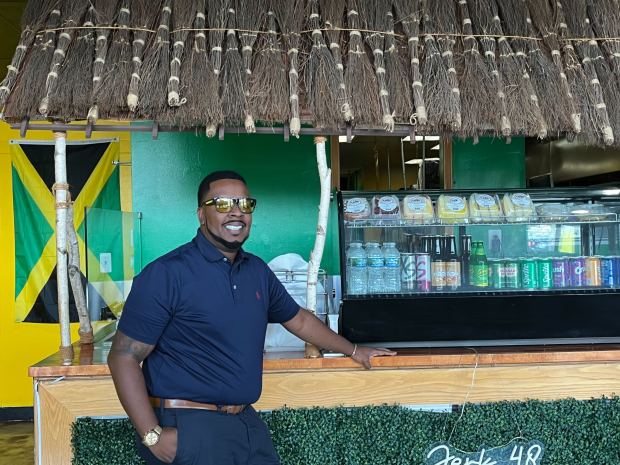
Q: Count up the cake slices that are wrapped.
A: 6